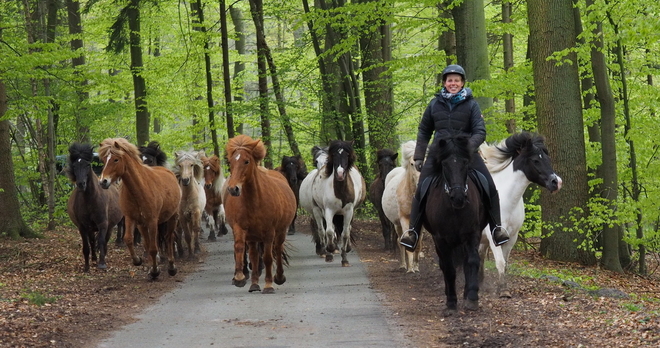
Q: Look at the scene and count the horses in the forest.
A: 13